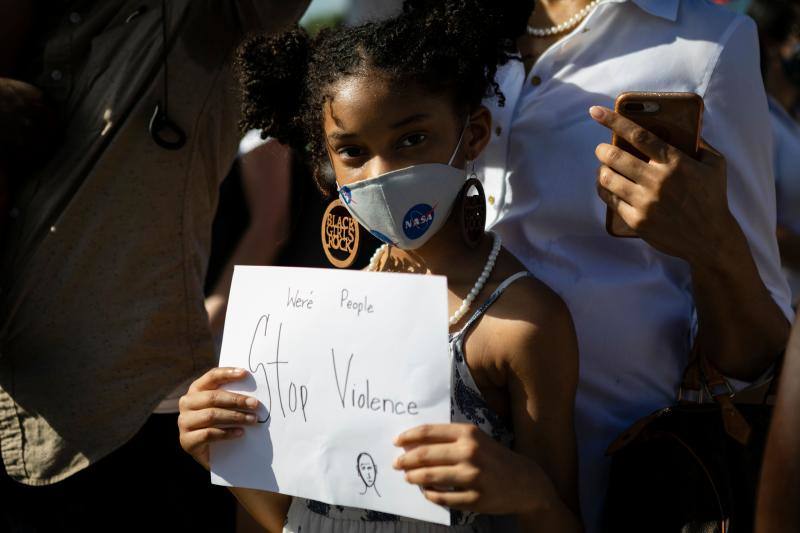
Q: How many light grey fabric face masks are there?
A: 1